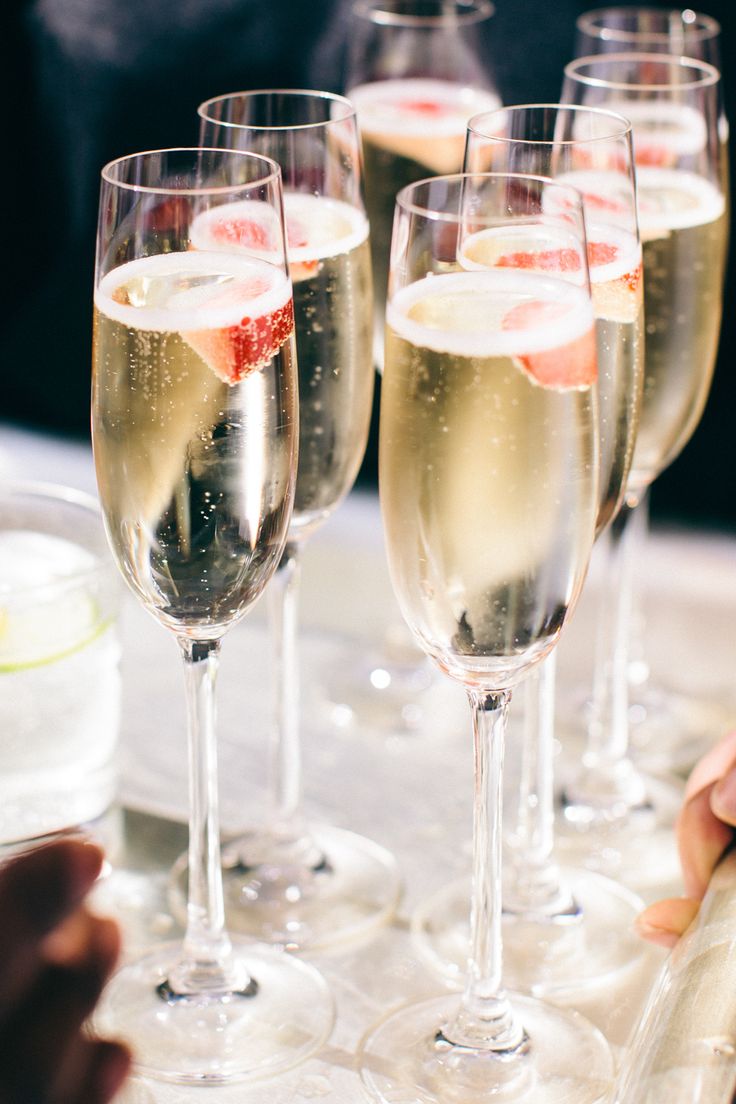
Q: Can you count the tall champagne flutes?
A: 7